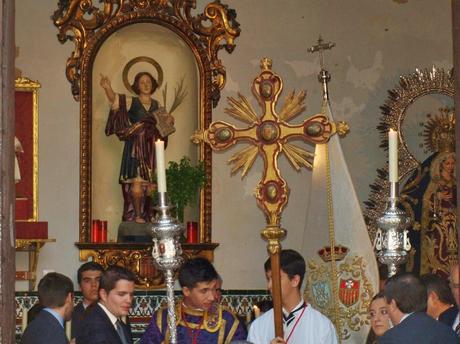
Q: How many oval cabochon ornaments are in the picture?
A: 5